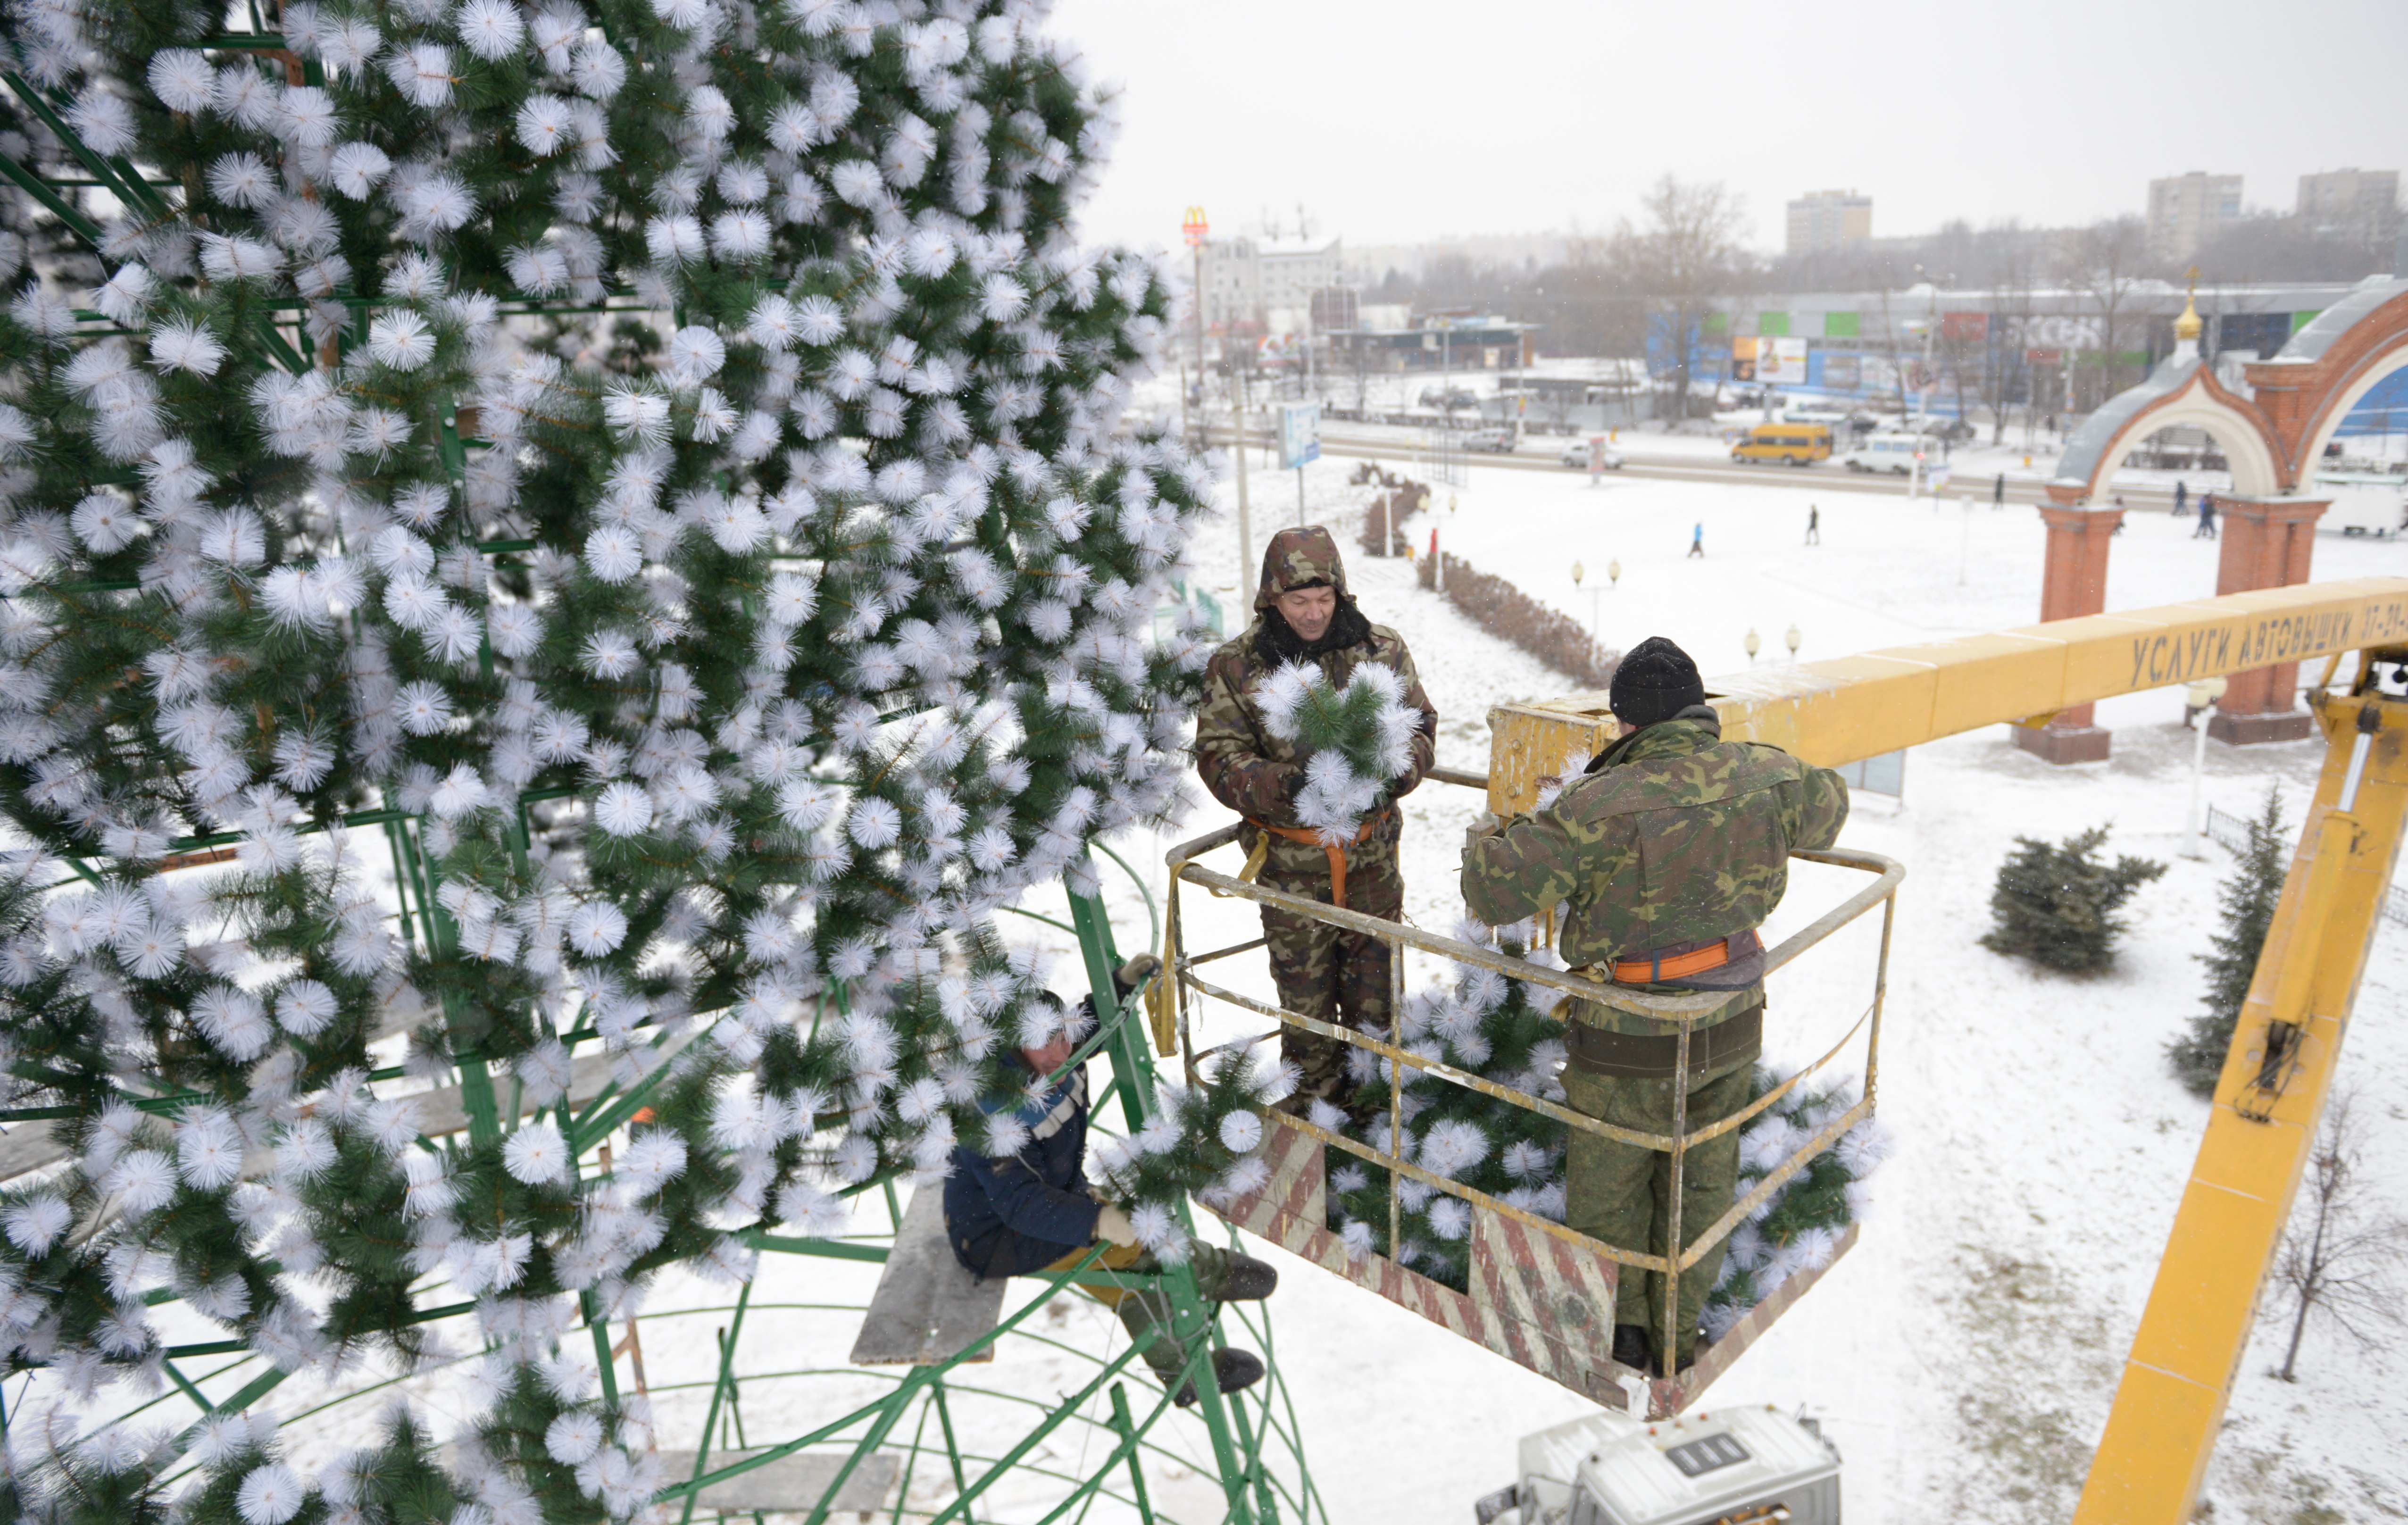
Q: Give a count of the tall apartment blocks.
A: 3